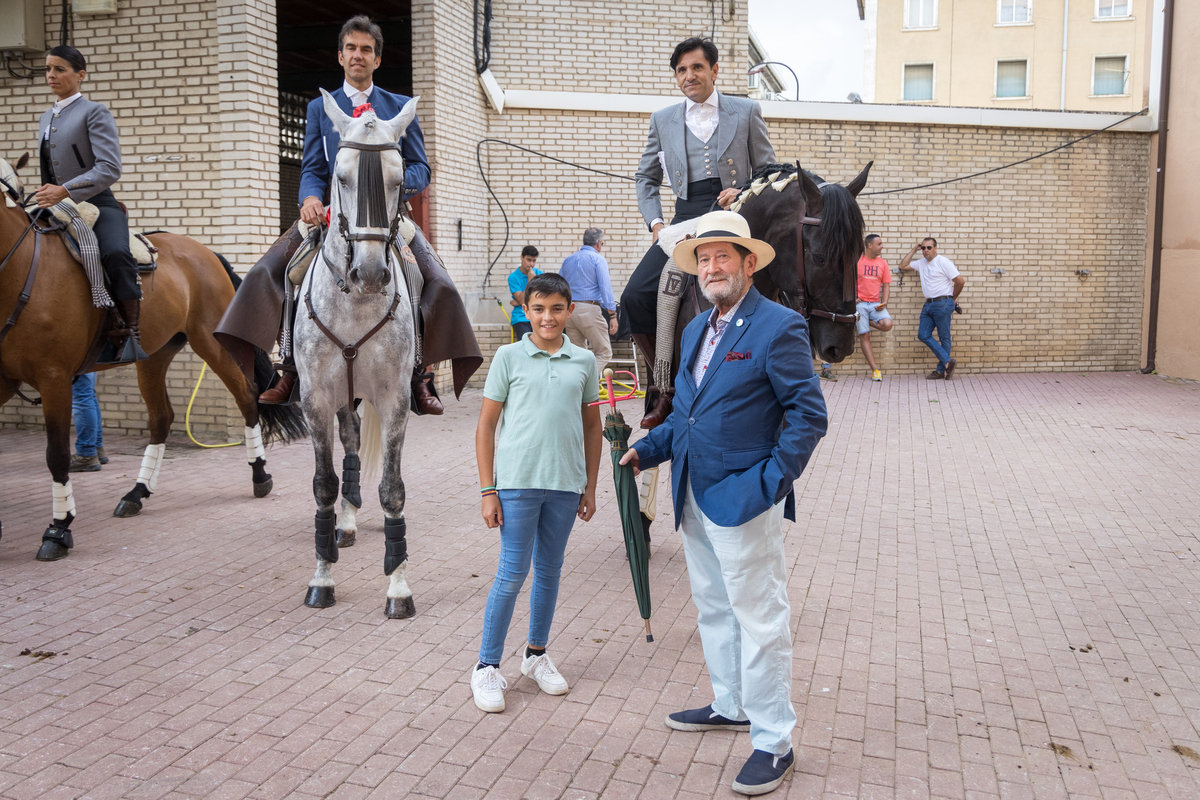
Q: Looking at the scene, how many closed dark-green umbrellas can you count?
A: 1